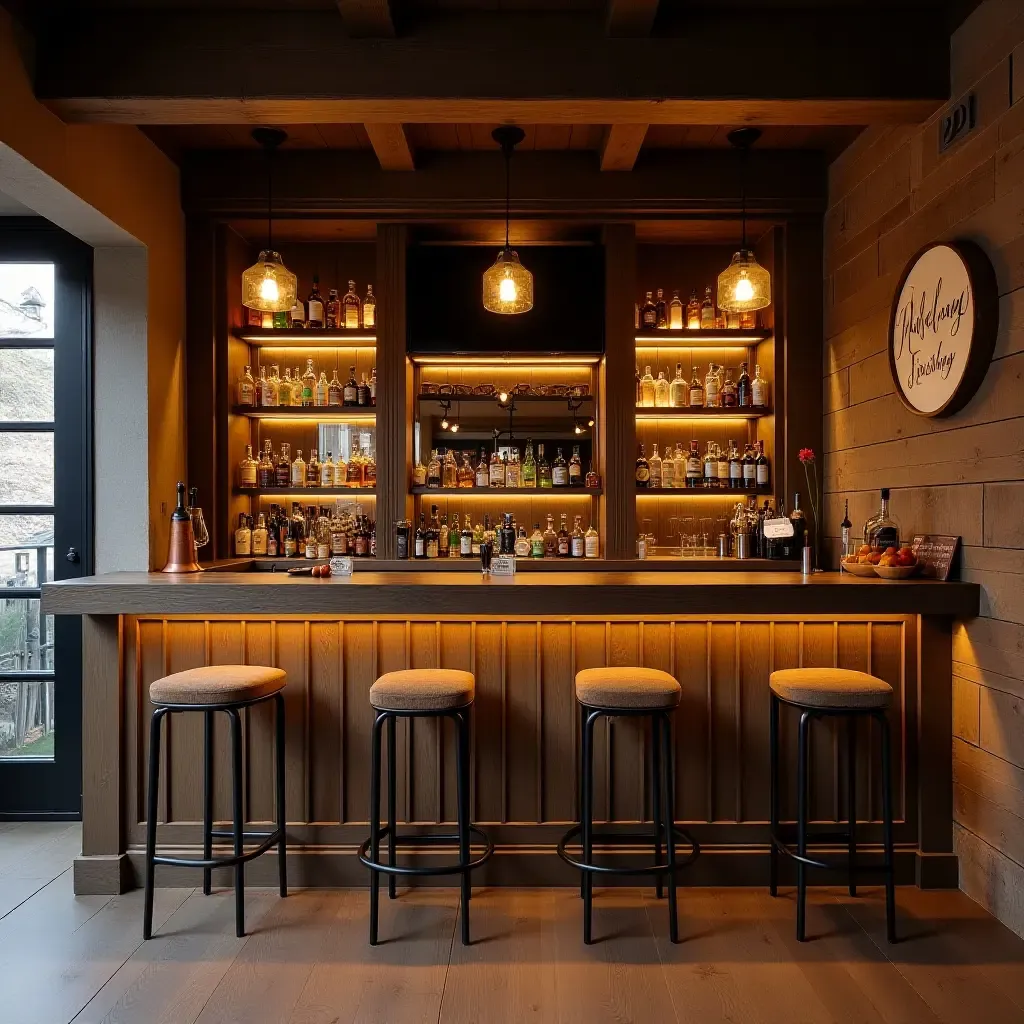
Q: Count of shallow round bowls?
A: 2